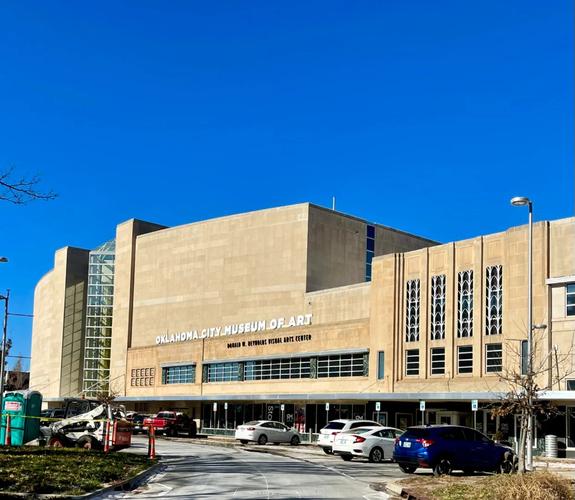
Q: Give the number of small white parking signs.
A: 7